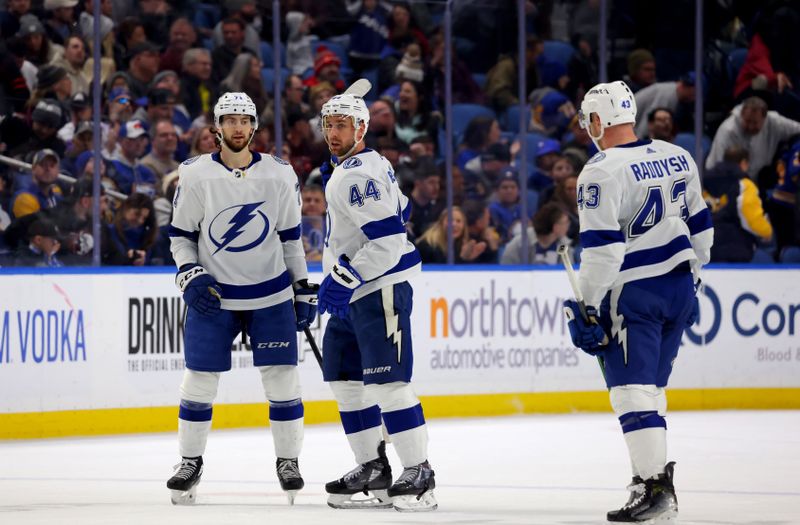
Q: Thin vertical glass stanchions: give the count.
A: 6